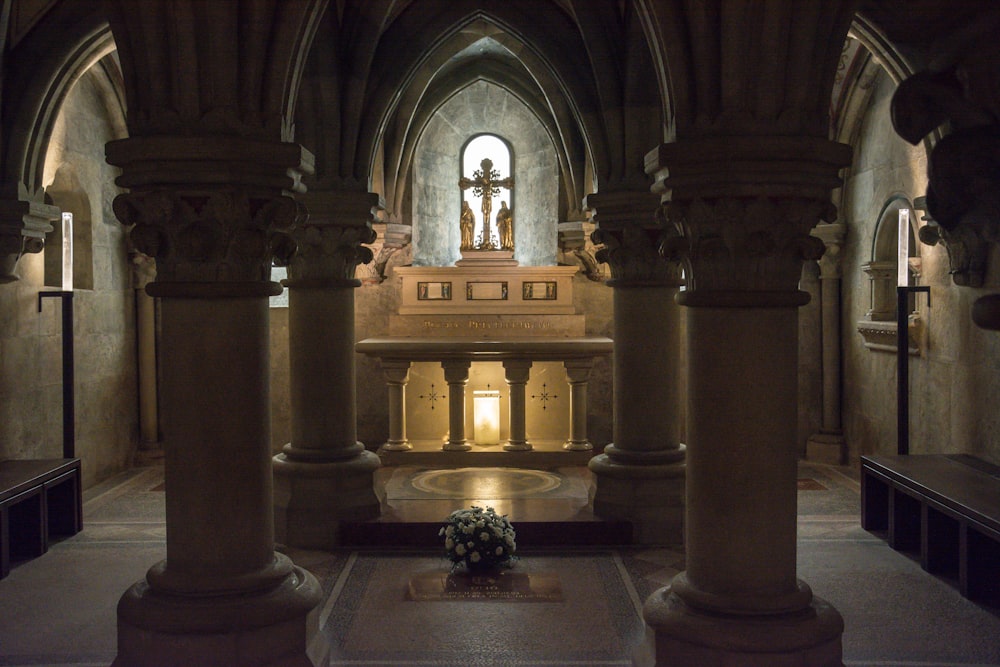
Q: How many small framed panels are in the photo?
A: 3